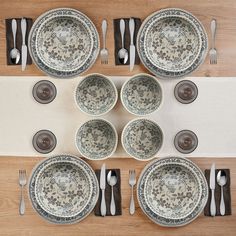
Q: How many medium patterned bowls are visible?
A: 4